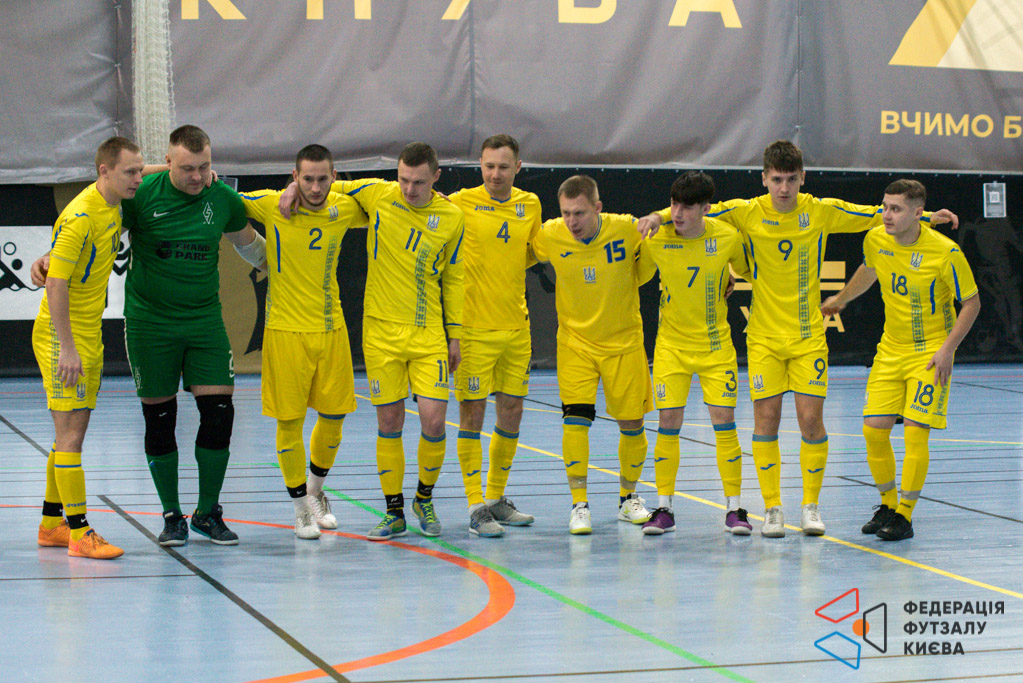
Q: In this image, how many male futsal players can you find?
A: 9